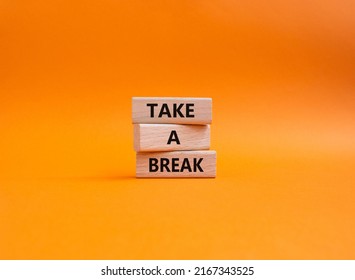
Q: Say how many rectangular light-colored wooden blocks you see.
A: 3